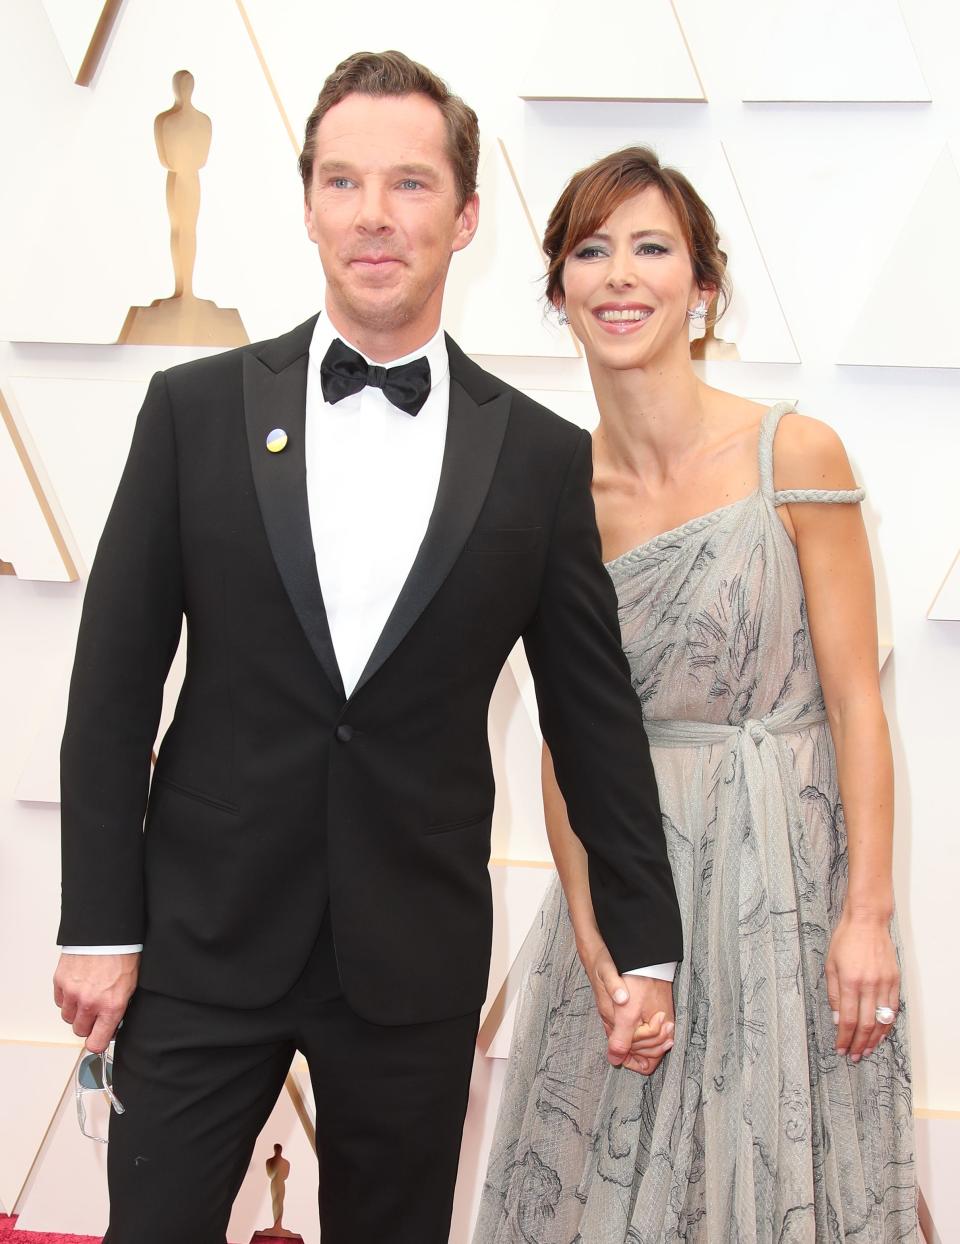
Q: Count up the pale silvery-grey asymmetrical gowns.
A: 1